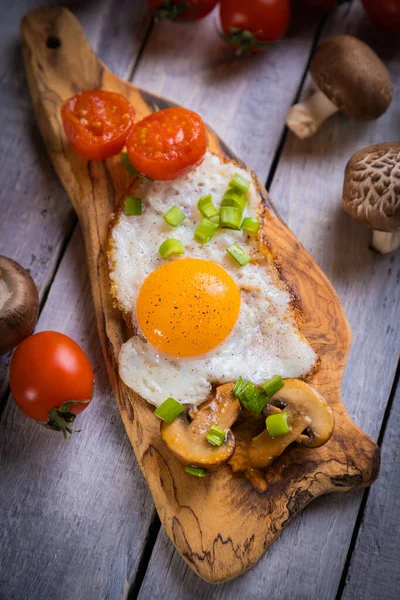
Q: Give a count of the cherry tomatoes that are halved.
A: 2